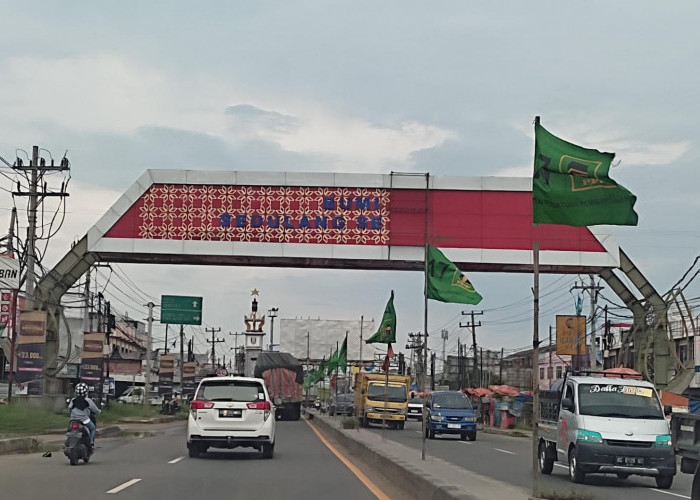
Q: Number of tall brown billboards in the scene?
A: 4